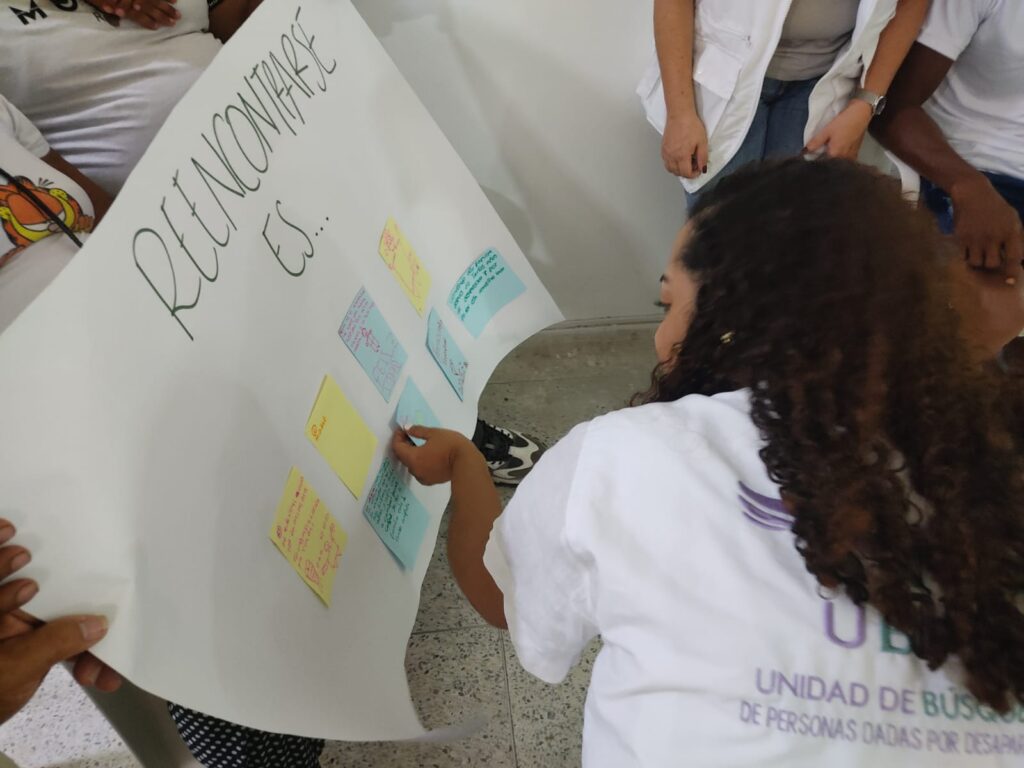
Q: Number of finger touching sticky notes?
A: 2